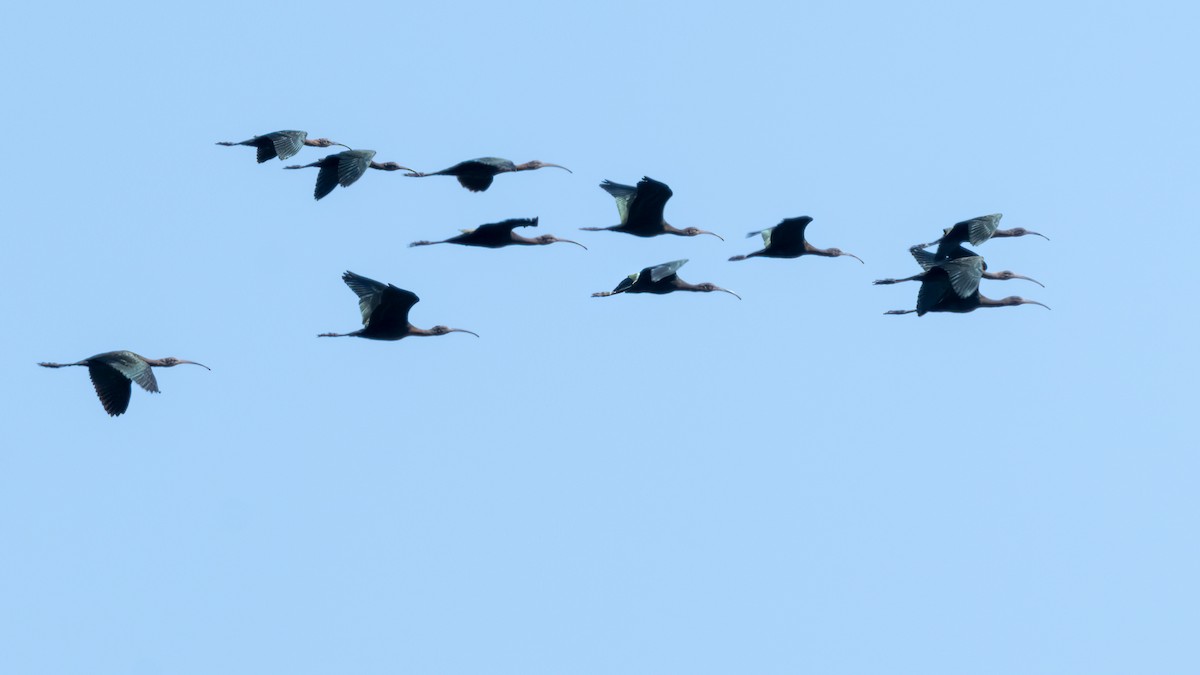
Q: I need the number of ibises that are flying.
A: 12